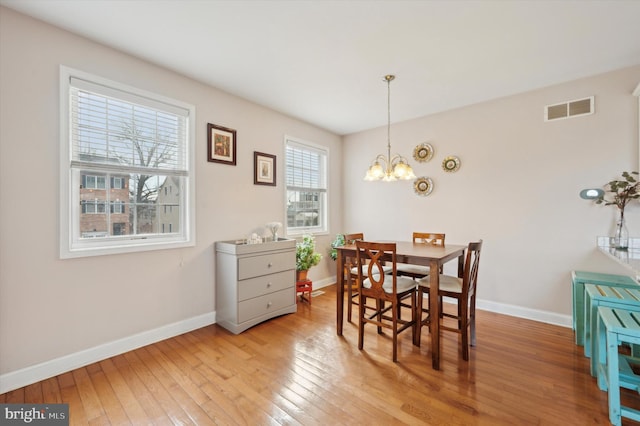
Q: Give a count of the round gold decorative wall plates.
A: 3